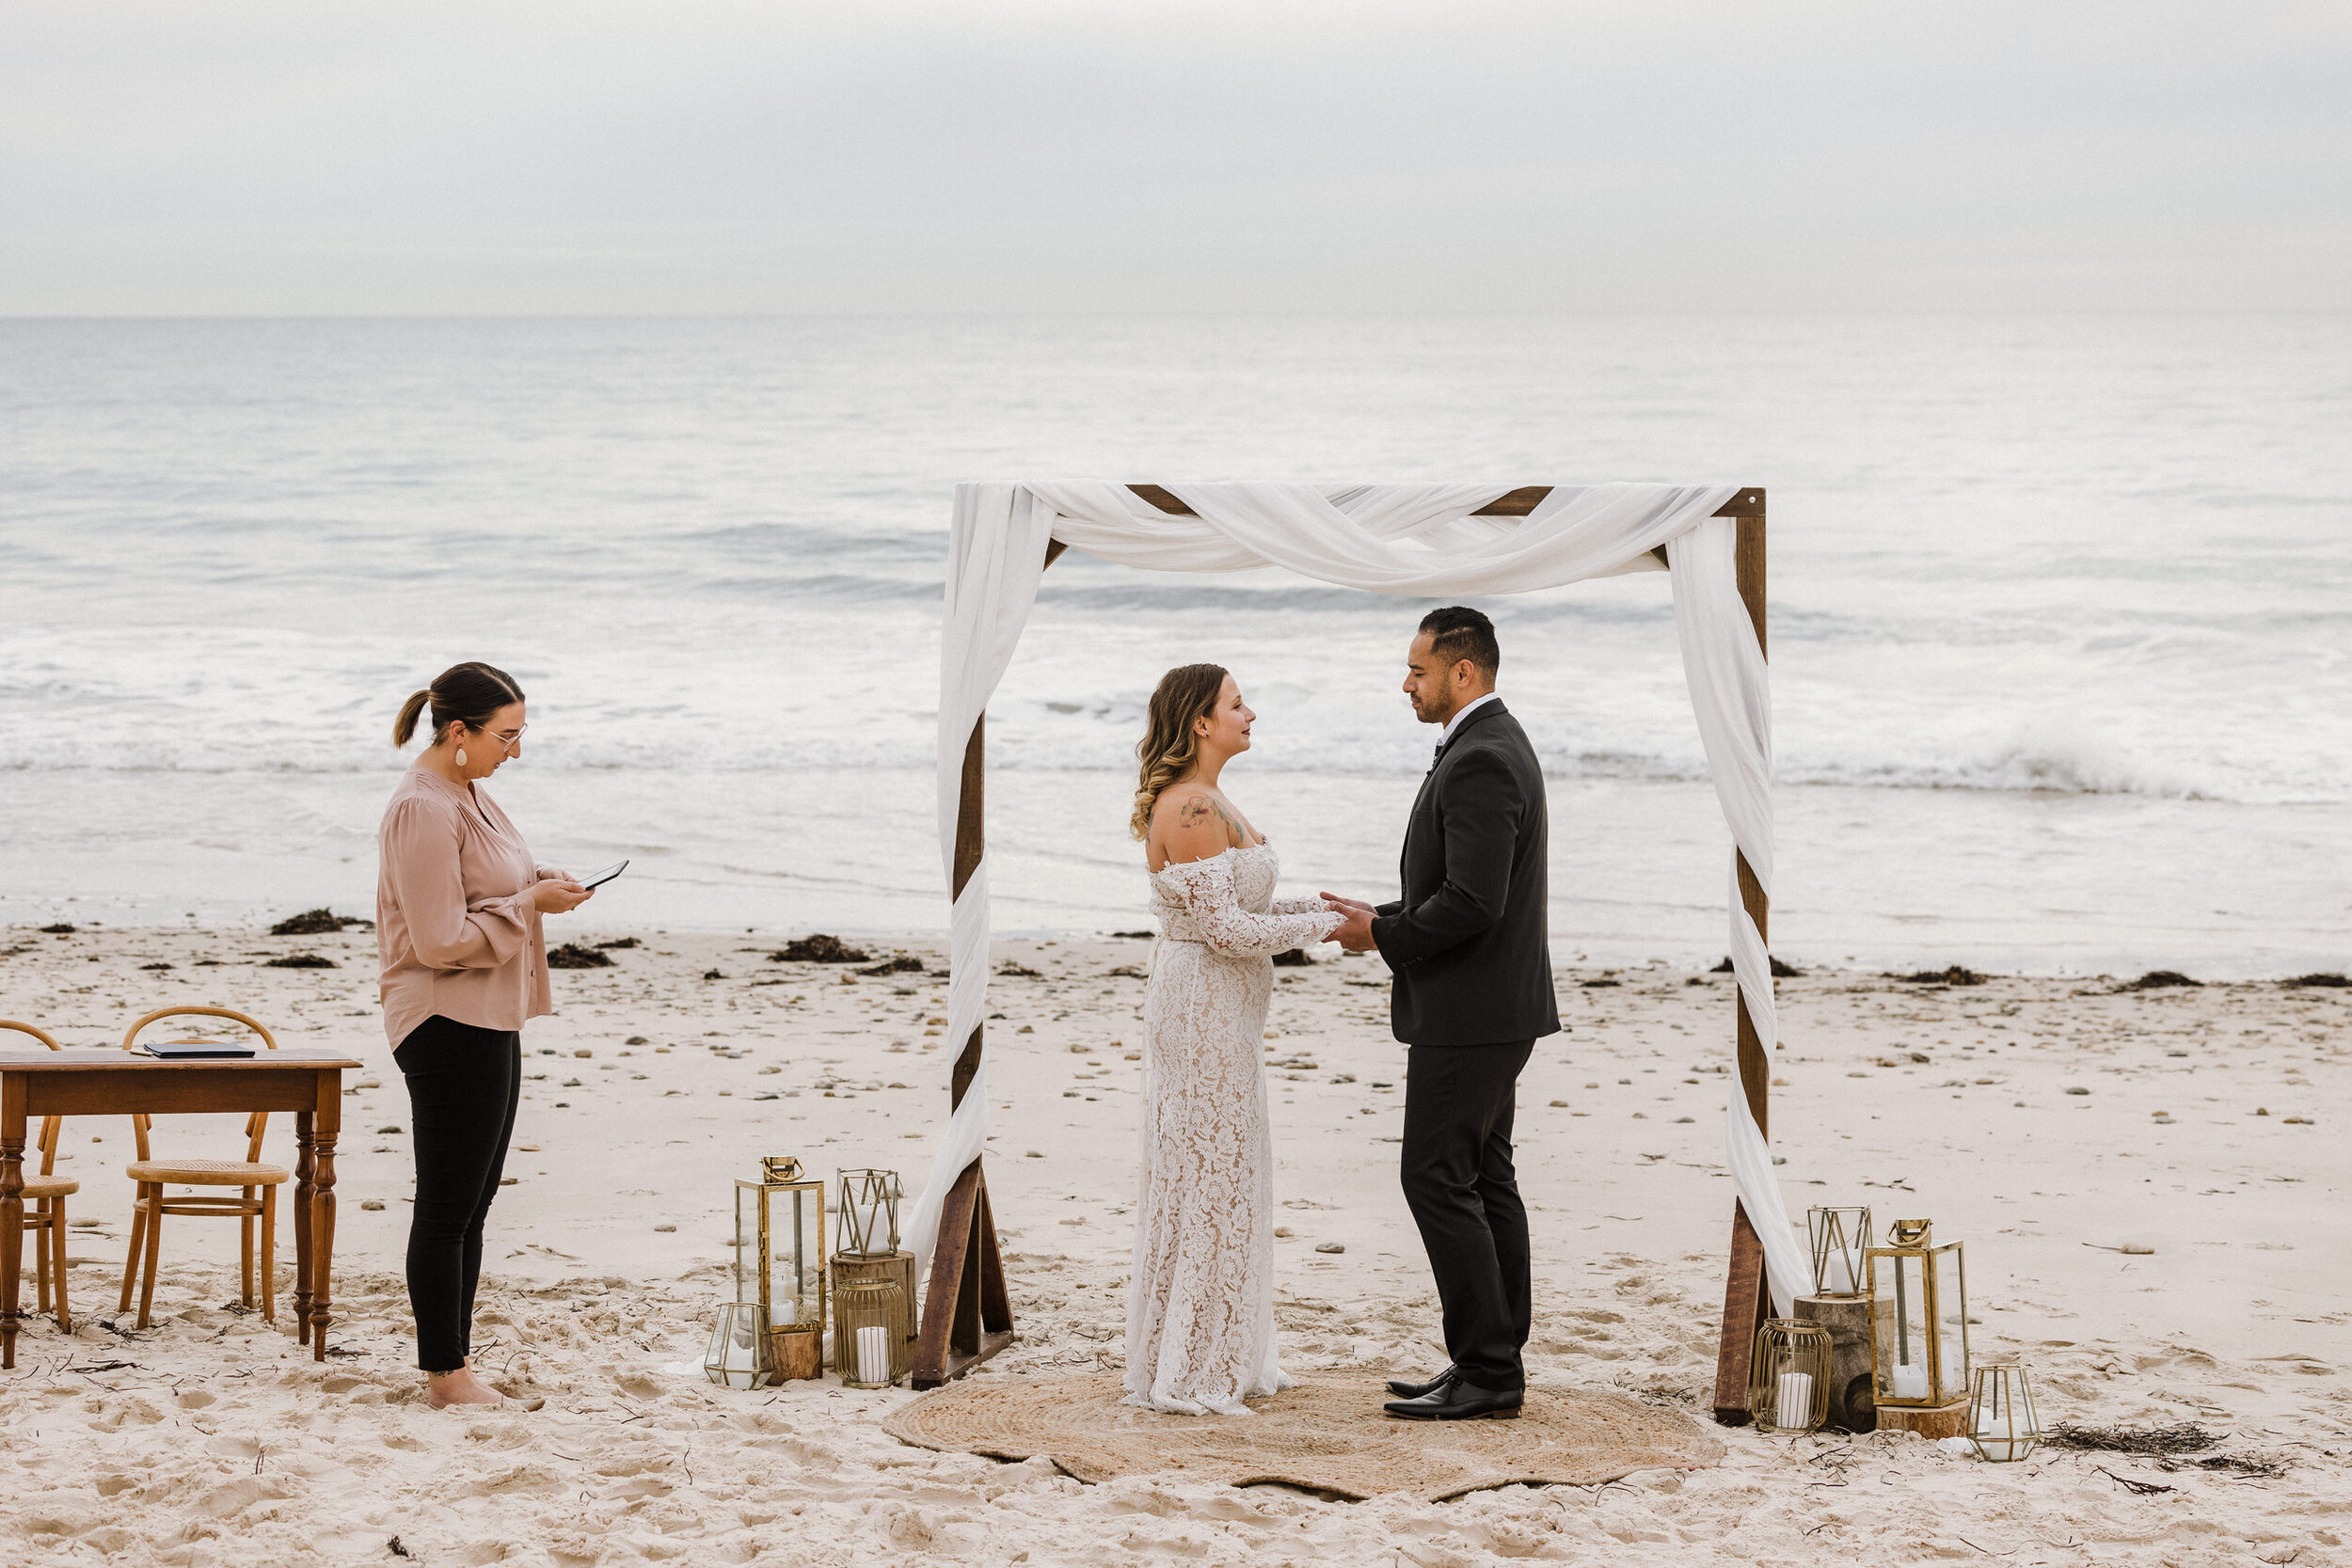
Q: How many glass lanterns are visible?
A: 8